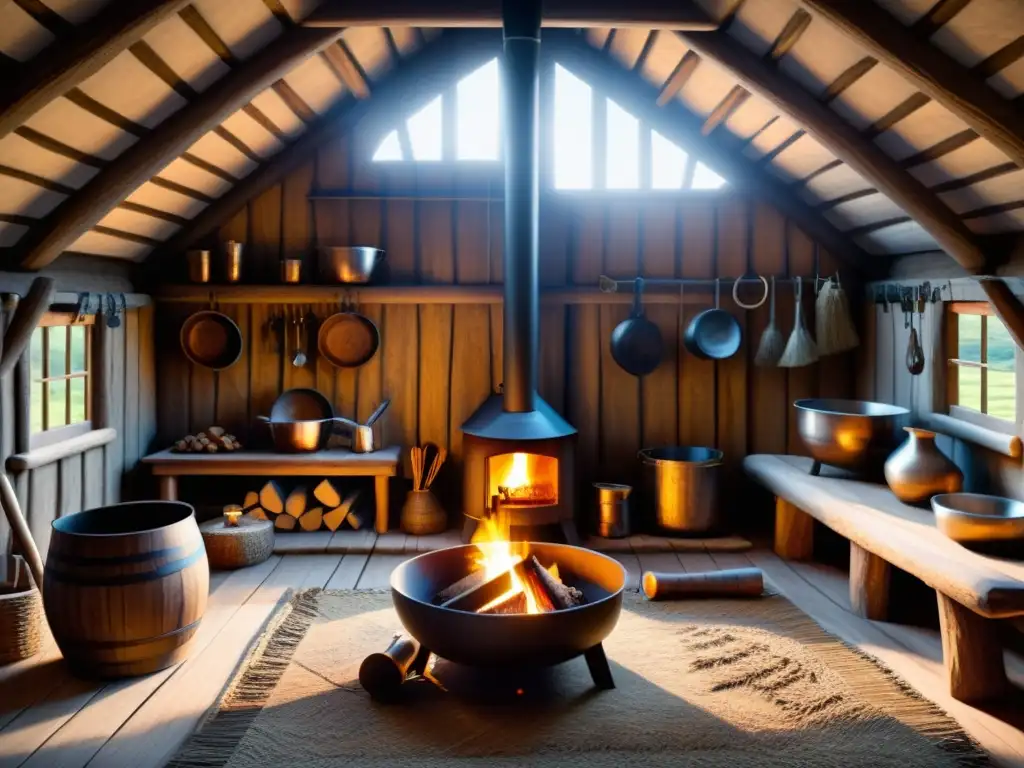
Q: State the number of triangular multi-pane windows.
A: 2